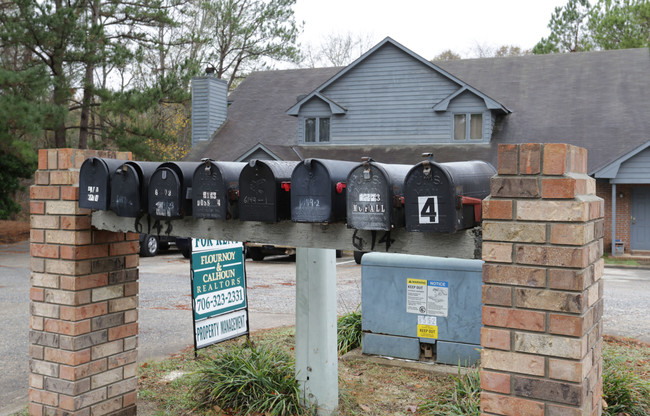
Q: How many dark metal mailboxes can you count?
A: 8